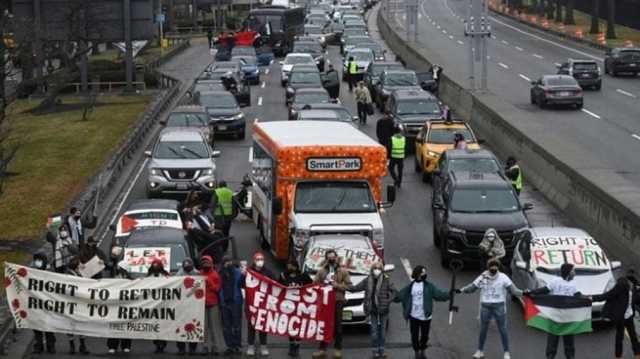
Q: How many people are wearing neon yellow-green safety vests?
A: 4